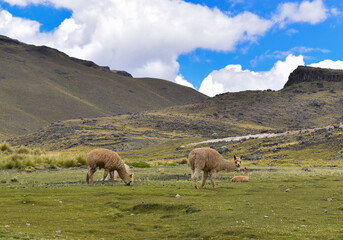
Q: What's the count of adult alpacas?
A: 2